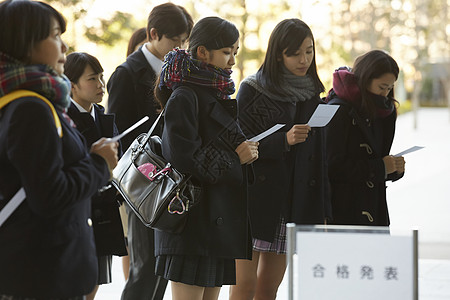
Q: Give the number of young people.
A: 7